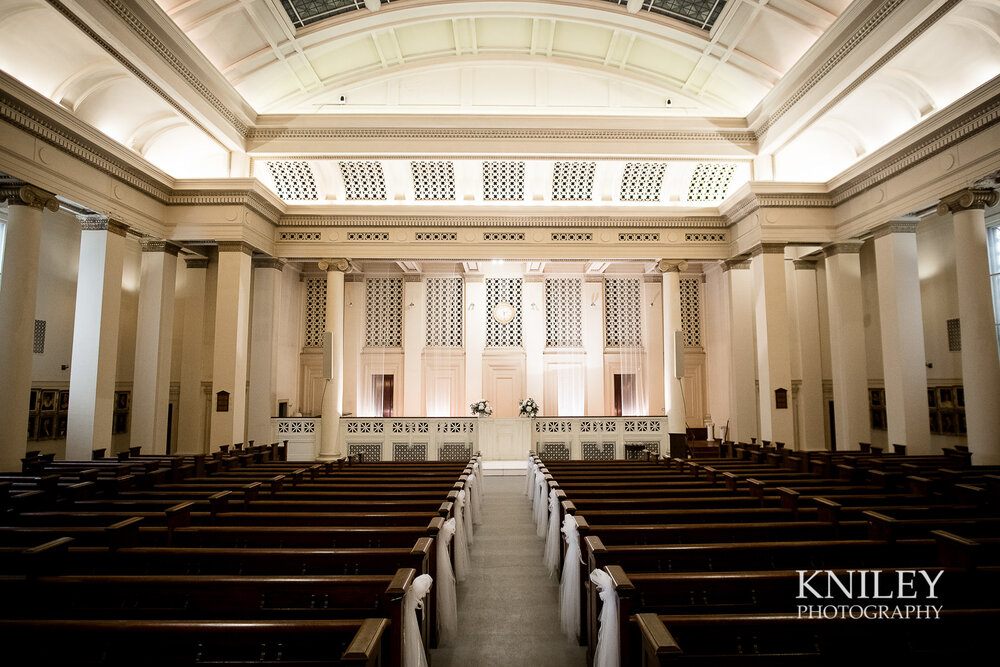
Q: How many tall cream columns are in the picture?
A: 14